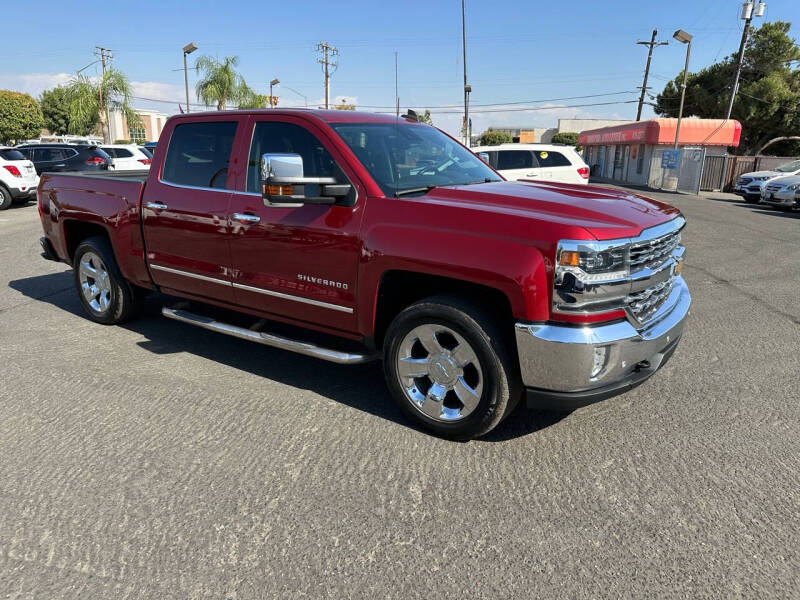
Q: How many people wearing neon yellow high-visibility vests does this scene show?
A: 0